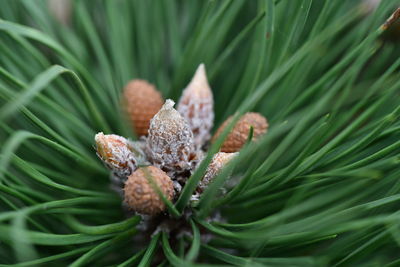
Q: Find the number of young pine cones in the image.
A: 7